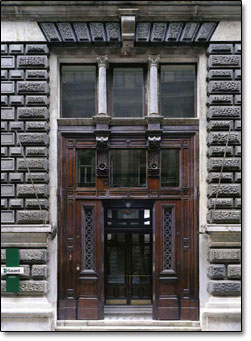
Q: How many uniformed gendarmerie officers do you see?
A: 0